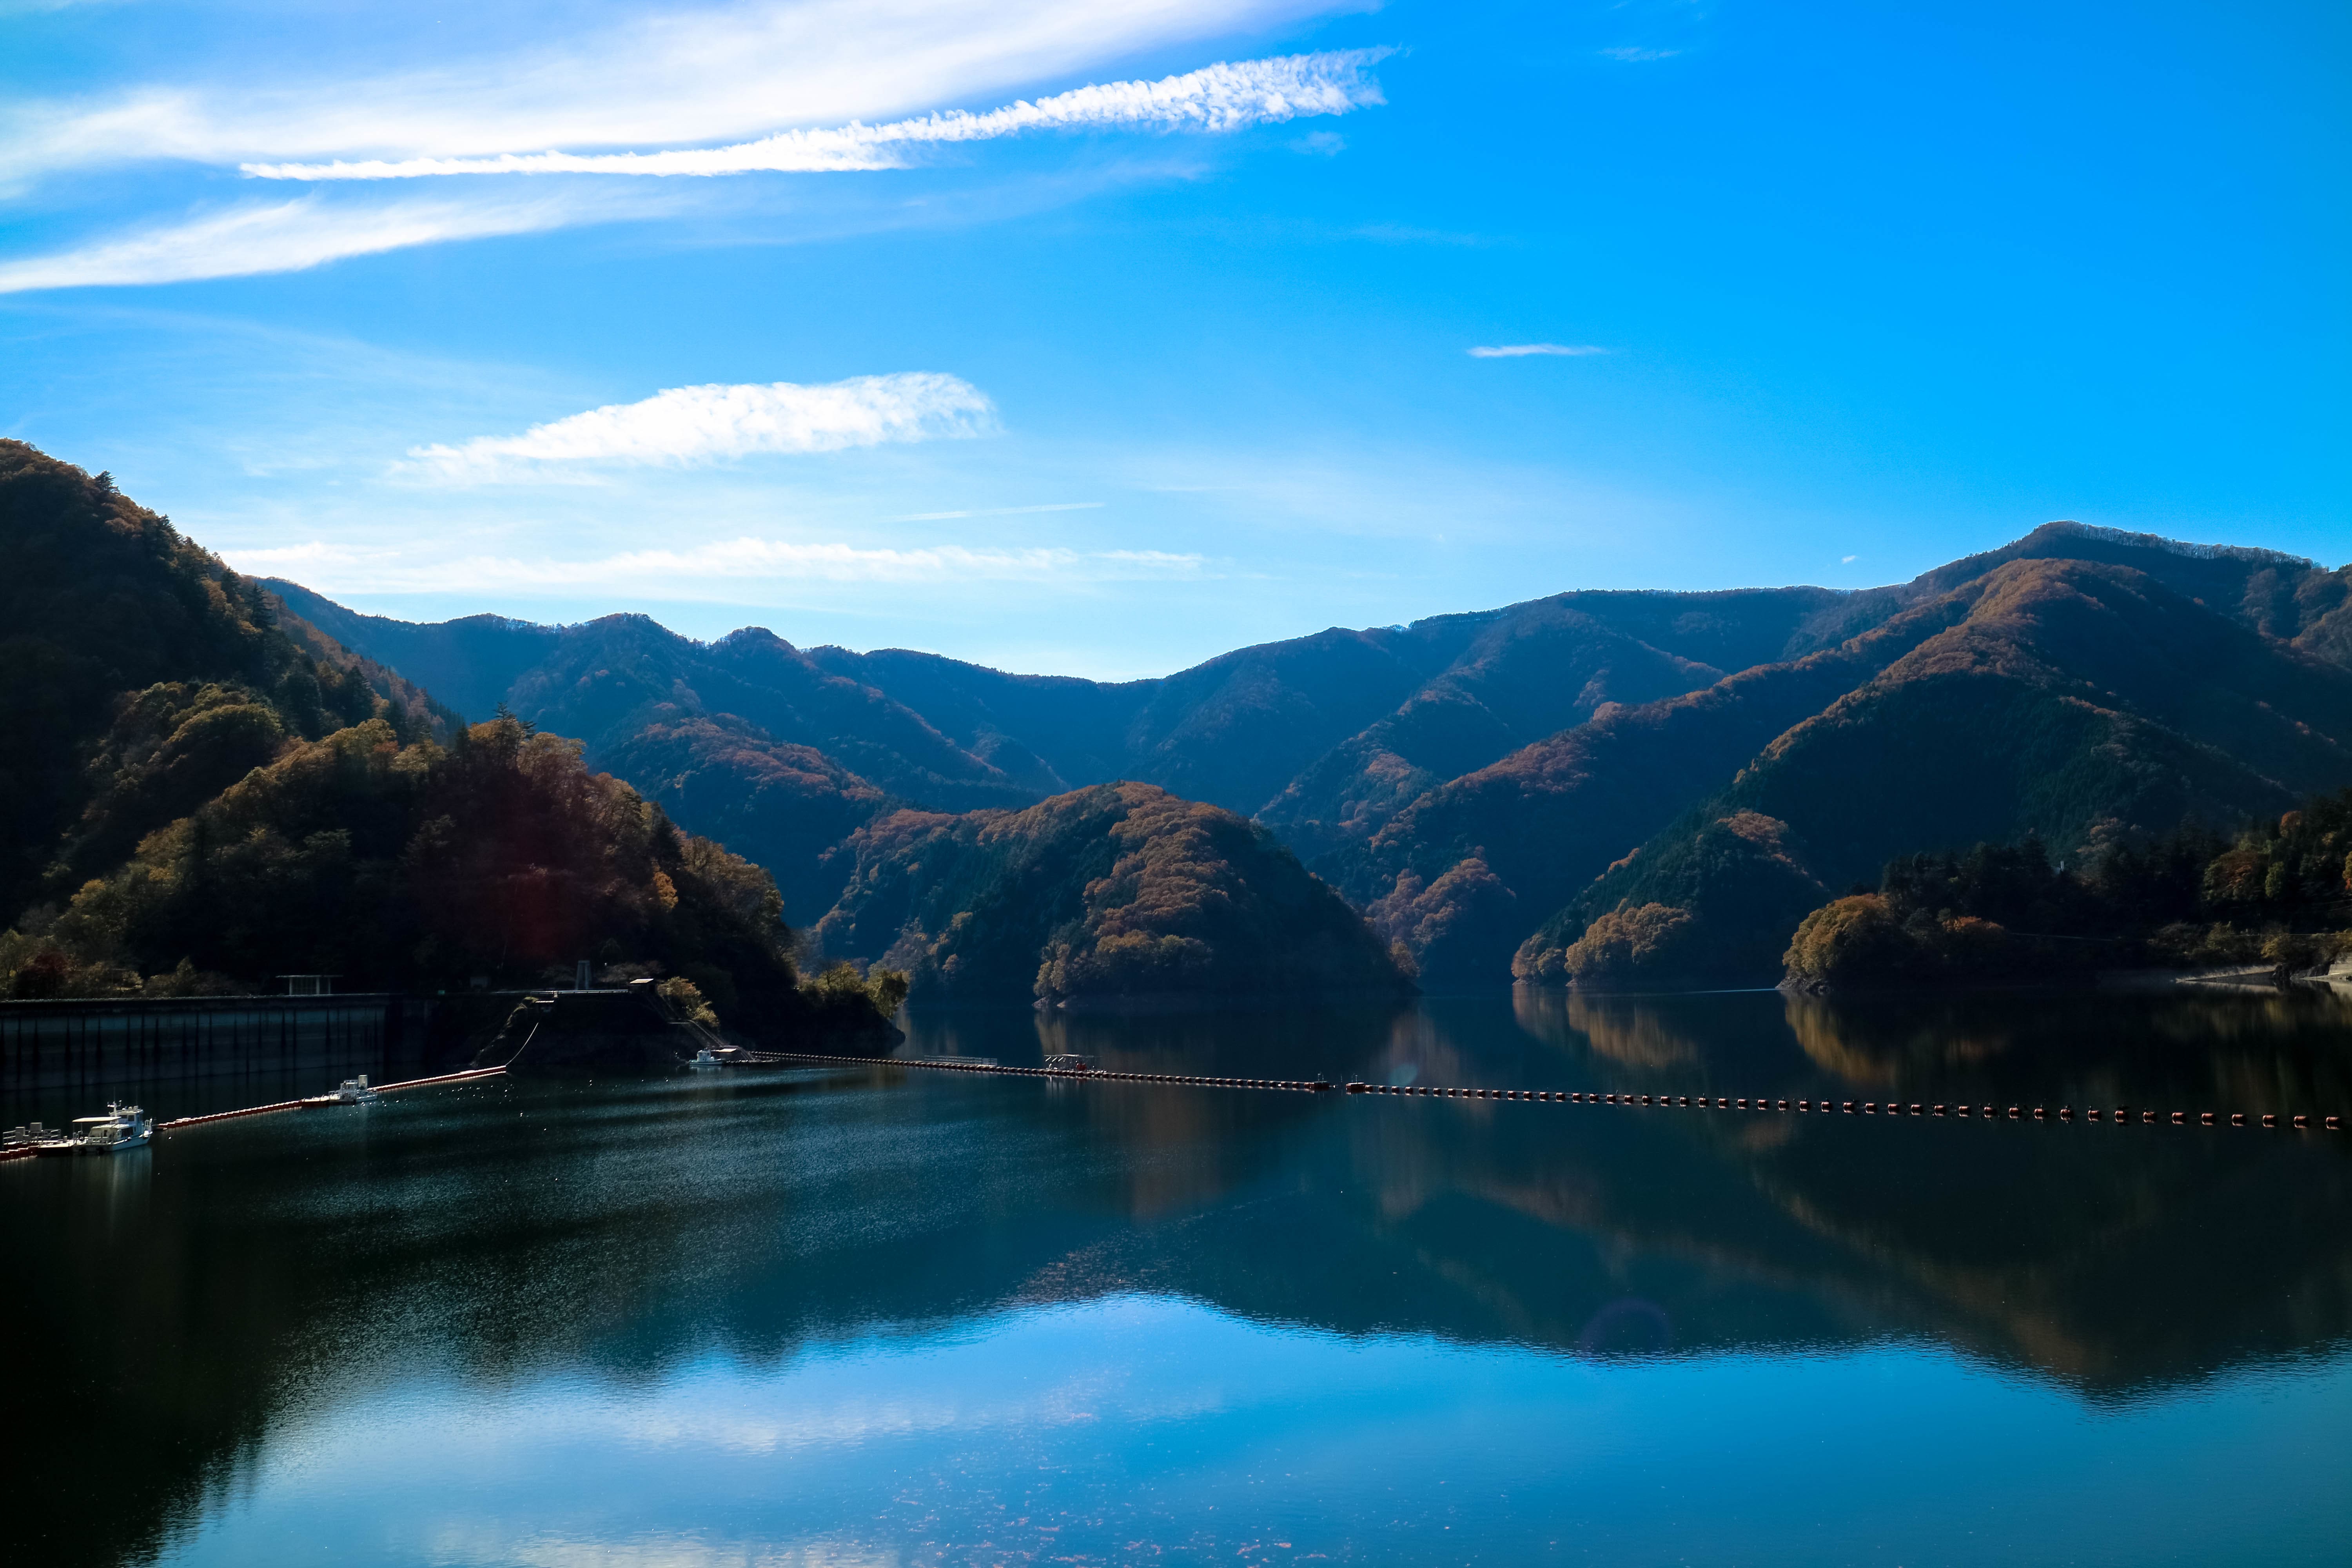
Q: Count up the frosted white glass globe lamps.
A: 0